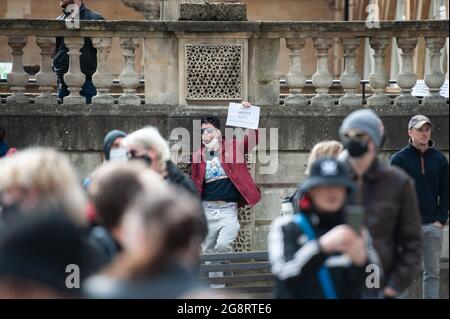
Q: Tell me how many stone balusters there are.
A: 11